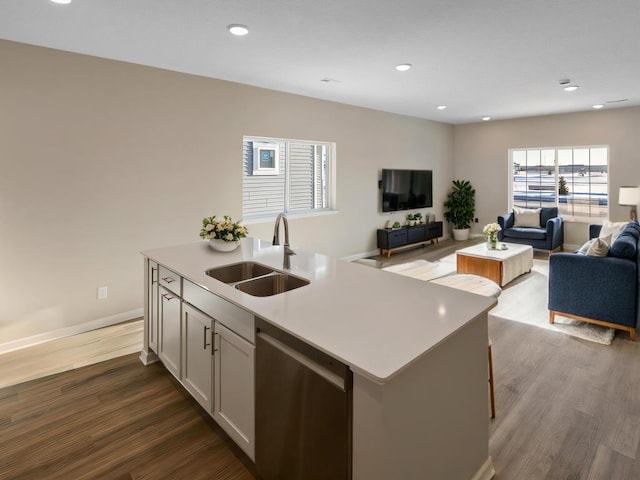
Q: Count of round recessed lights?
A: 7